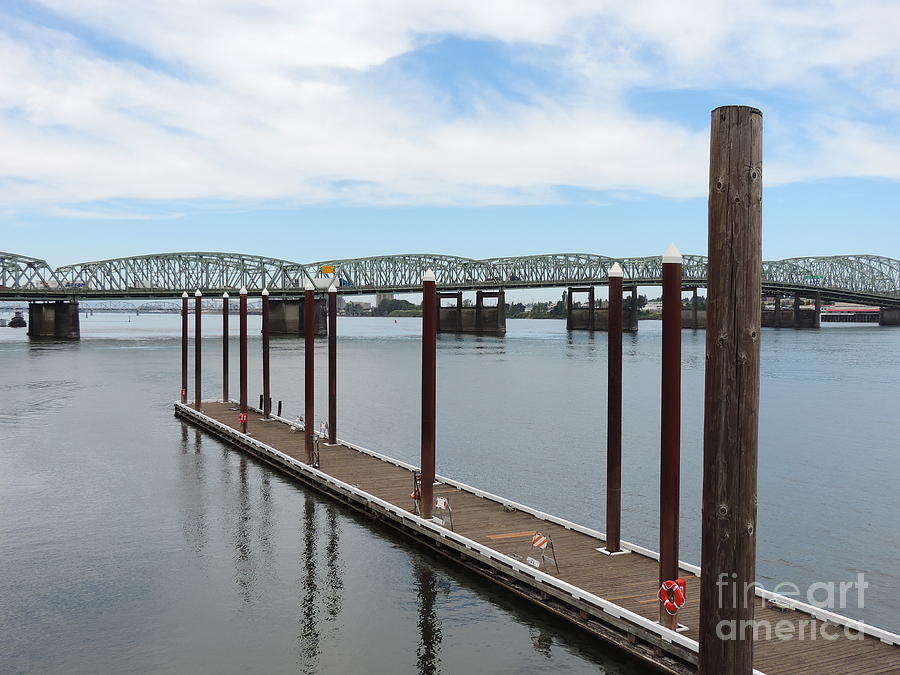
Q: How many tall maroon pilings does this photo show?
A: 10